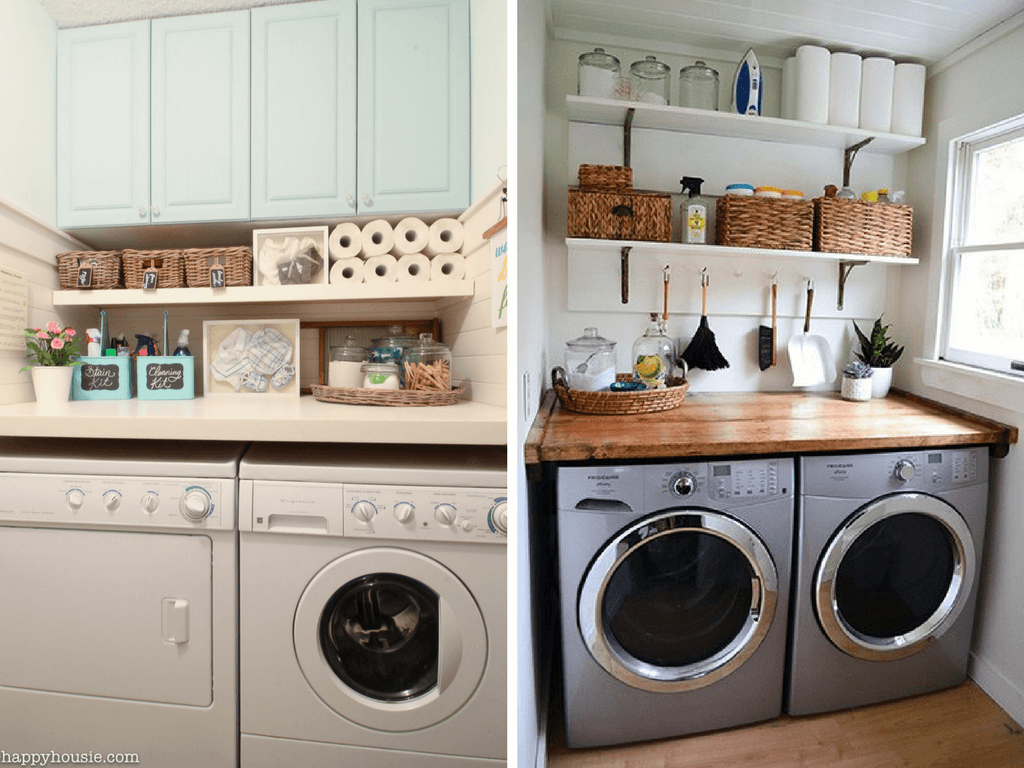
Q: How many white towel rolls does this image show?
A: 13